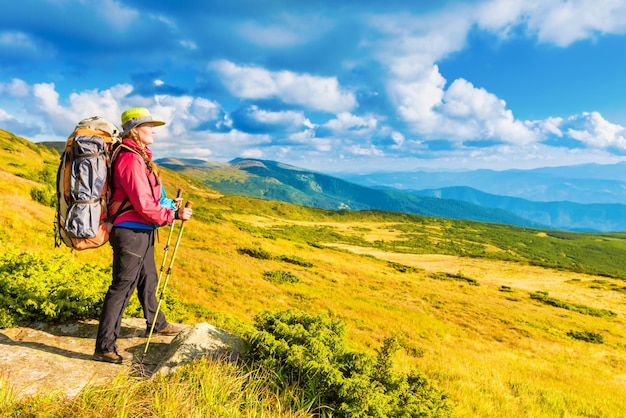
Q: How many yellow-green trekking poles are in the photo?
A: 2